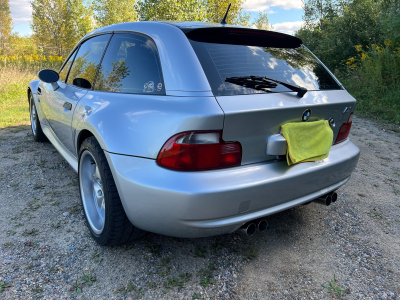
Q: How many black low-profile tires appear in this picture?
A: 2